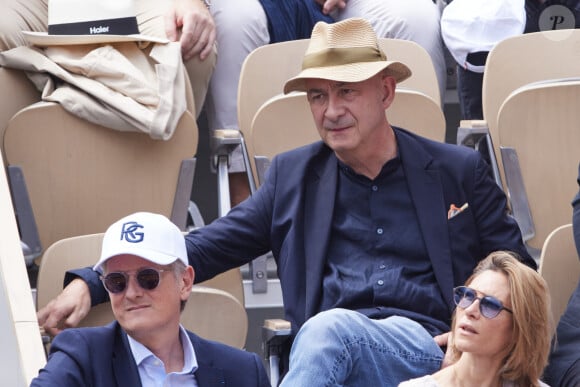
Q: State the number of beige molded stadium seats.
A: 5